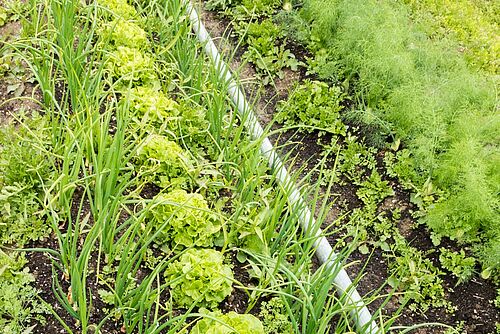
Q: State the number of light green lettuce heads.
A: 8